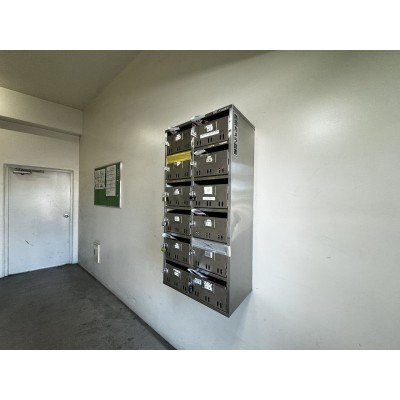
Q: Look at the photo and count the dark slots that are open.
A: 10